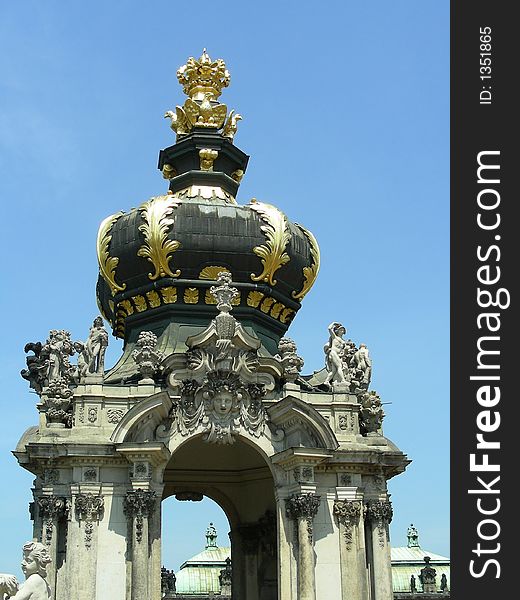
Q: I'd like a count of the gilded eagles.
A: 3